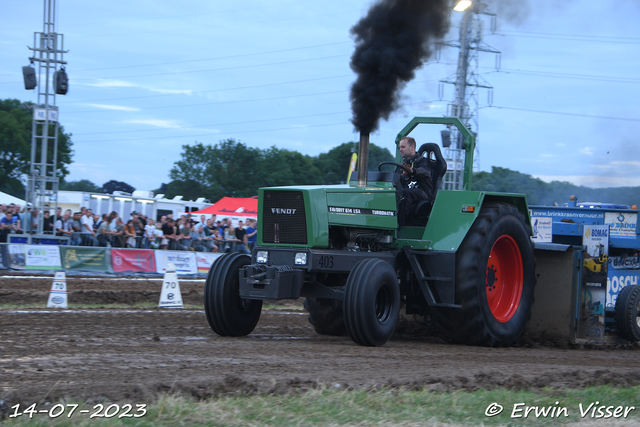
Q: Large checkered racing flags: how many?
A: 0